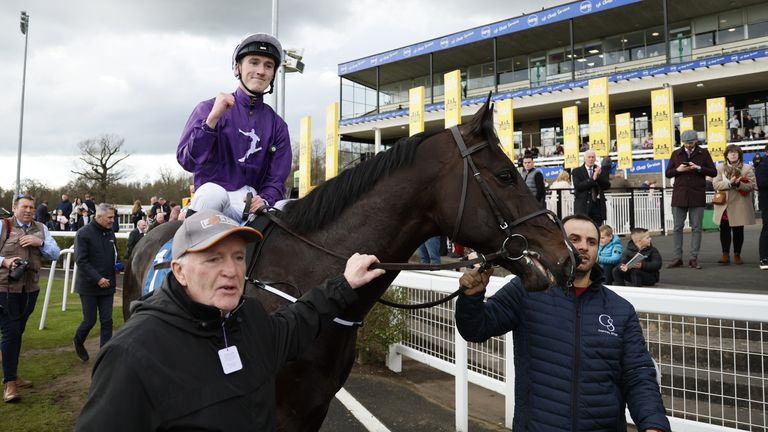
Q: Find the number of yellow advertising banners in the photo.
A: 11